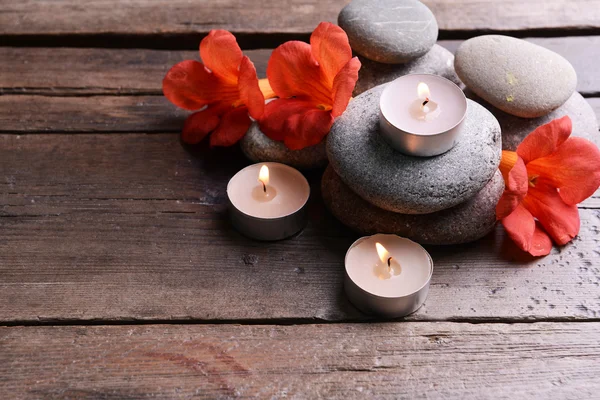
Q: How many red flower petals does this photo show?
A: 15